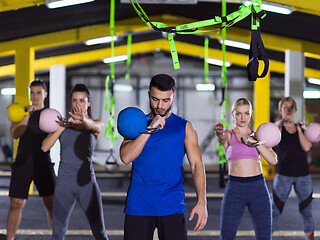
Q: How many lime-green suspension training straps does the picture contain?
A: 5